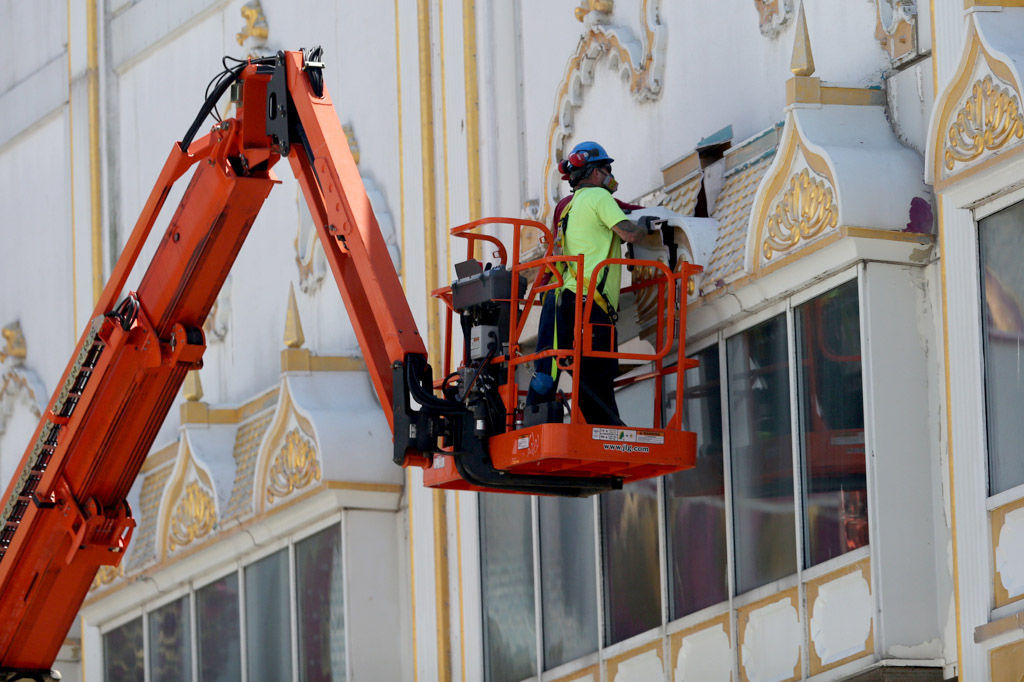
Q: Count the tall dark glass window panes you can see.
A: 12